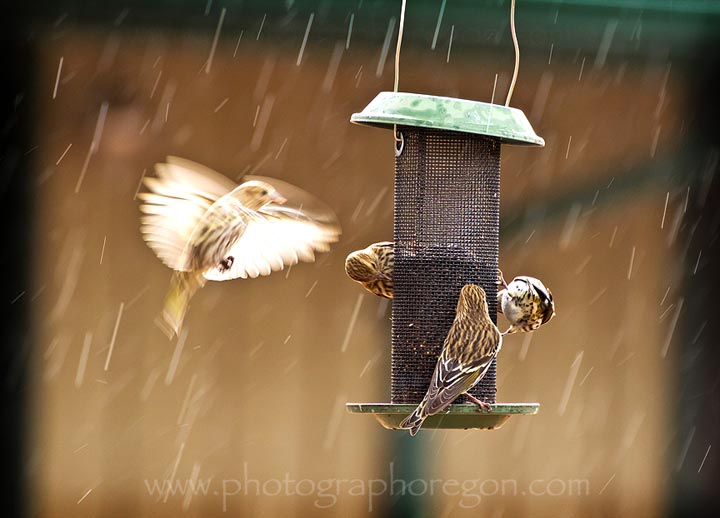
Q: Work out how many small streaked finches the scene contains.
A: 4